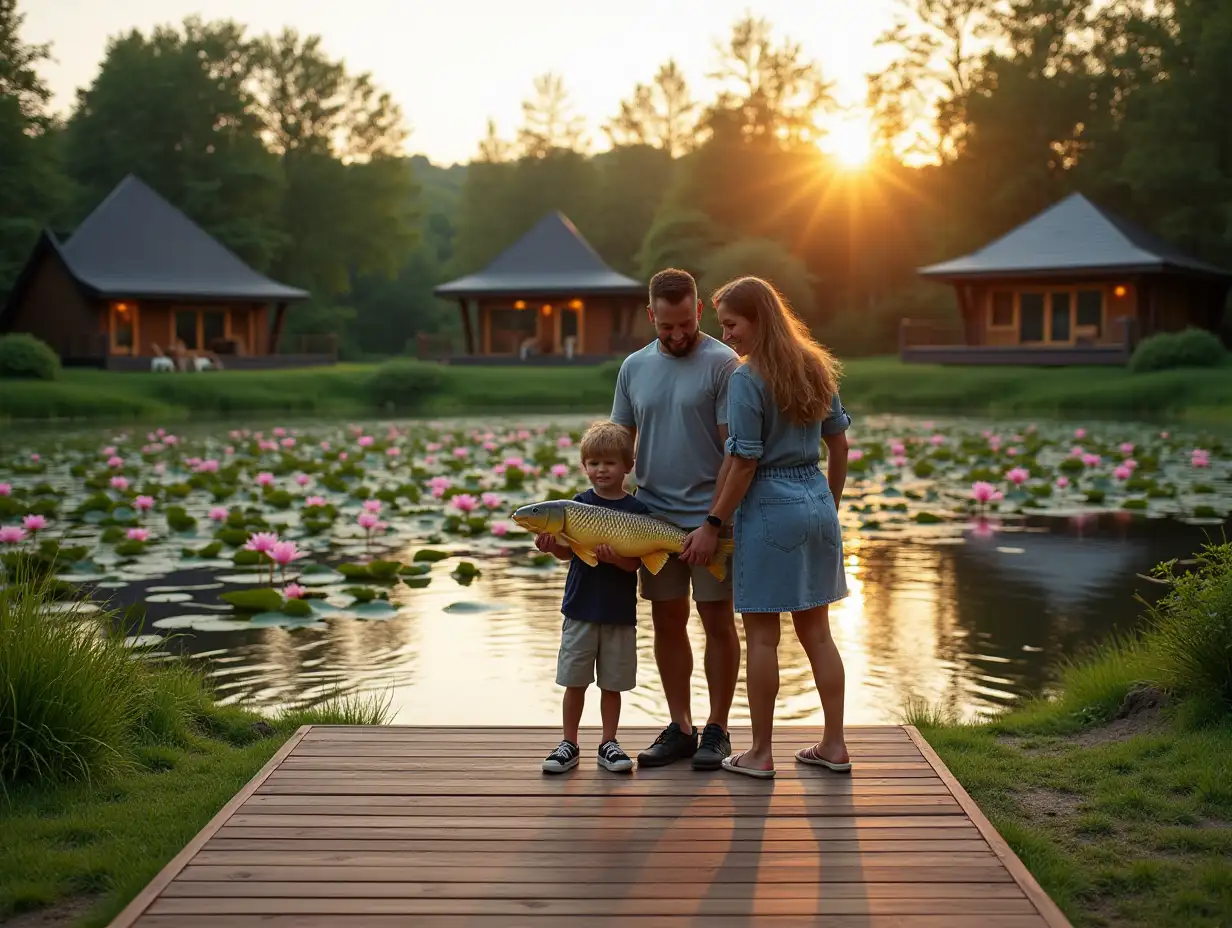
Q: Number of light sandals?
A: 2